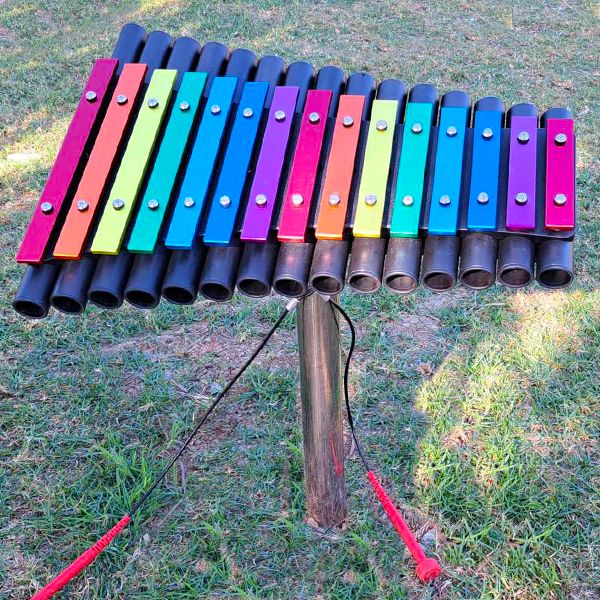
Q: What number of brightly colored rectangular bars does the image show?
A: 15